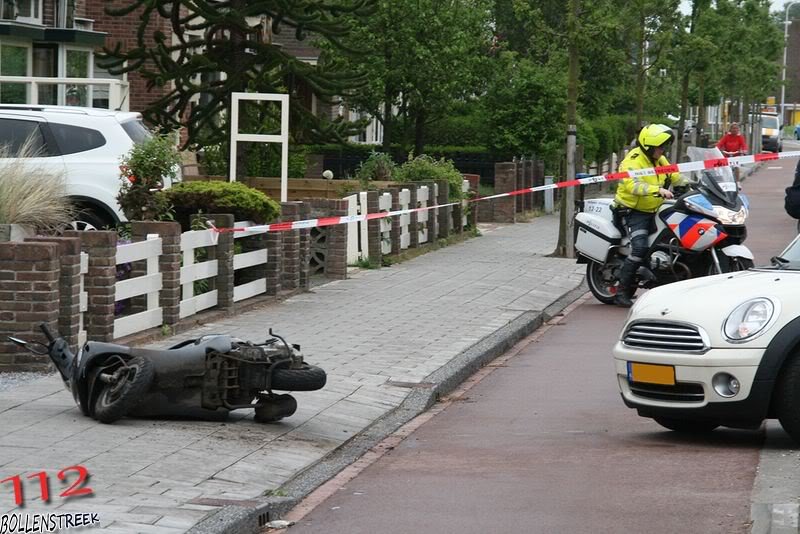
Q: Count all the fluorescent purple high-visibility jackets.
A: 0